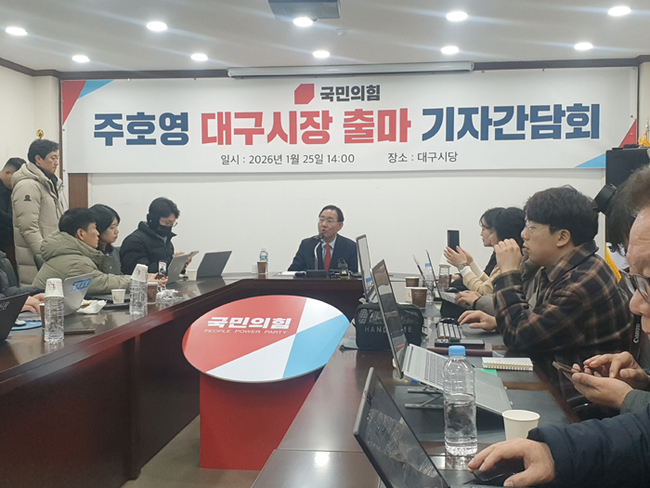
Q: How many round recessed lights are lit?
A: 10